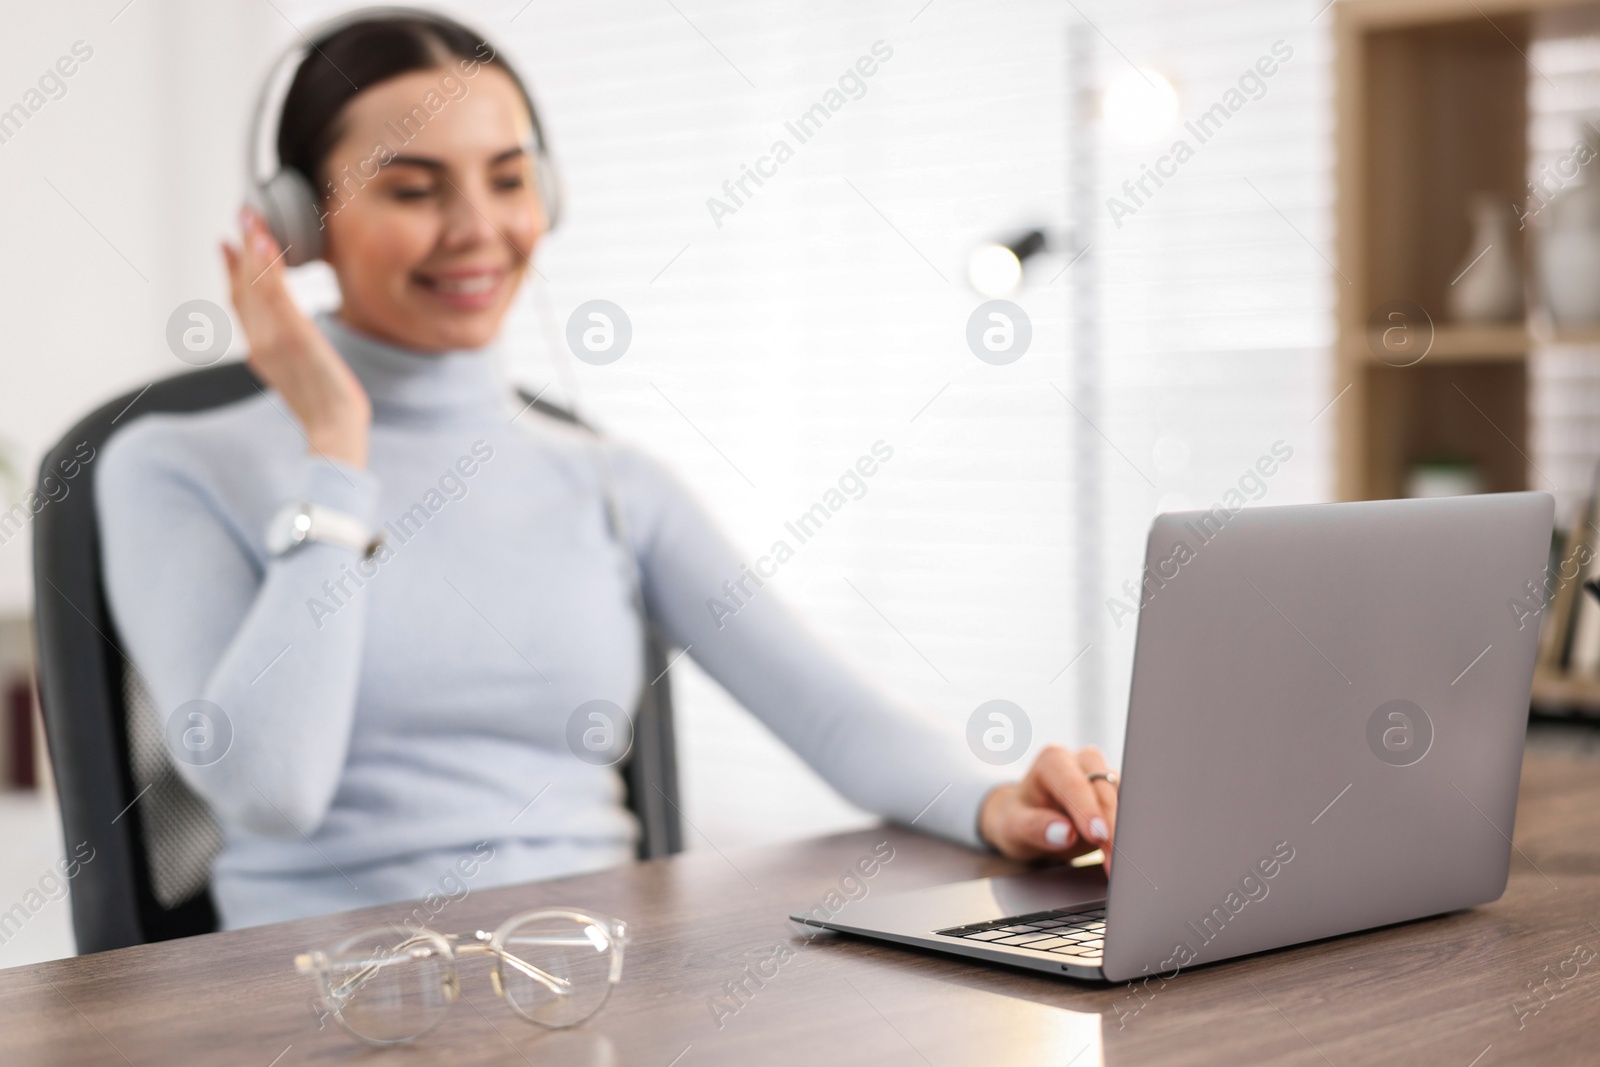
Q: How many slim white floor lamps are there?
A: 1